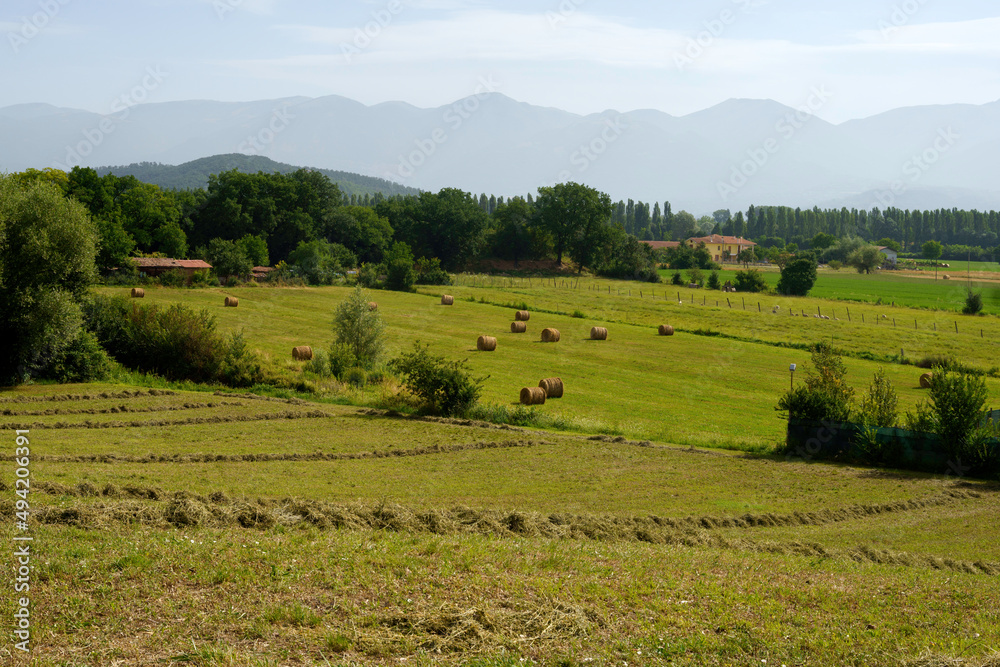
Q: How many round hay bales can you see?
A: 14